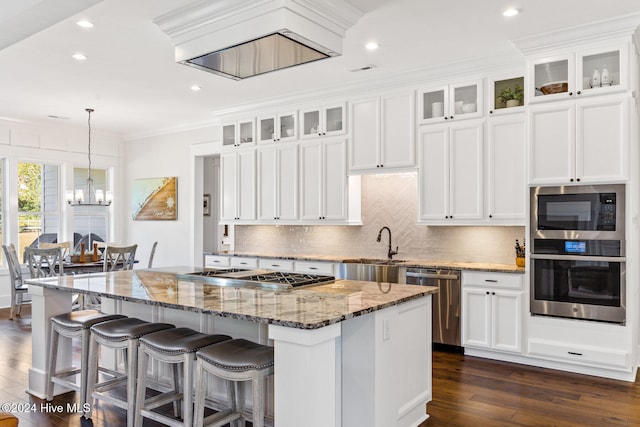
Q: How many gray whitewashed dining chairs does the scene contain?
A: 6